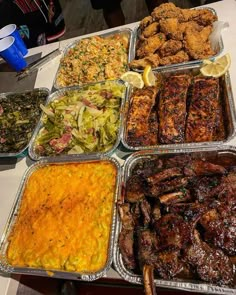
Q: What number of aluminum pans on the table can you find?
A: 7